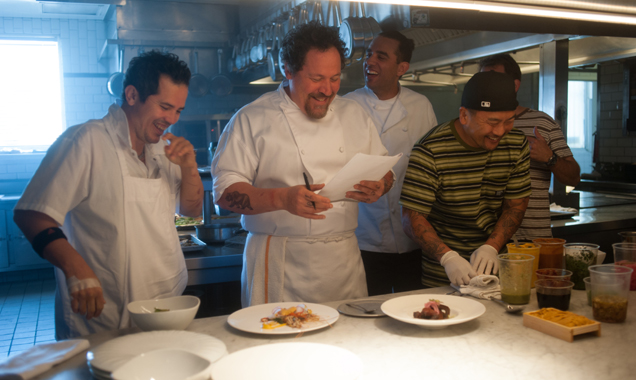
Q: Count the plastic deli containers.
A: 9